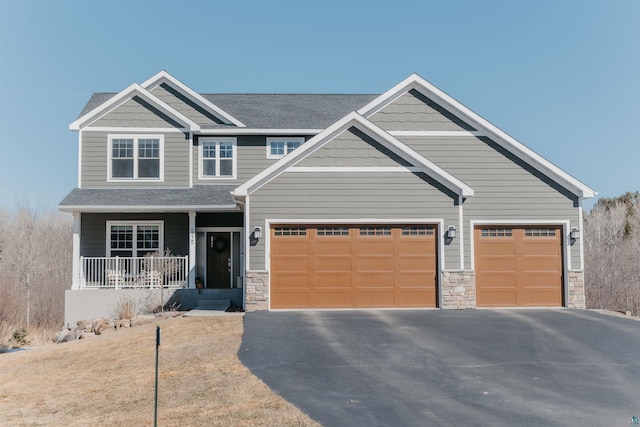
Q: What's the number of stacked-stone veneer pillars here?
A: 3